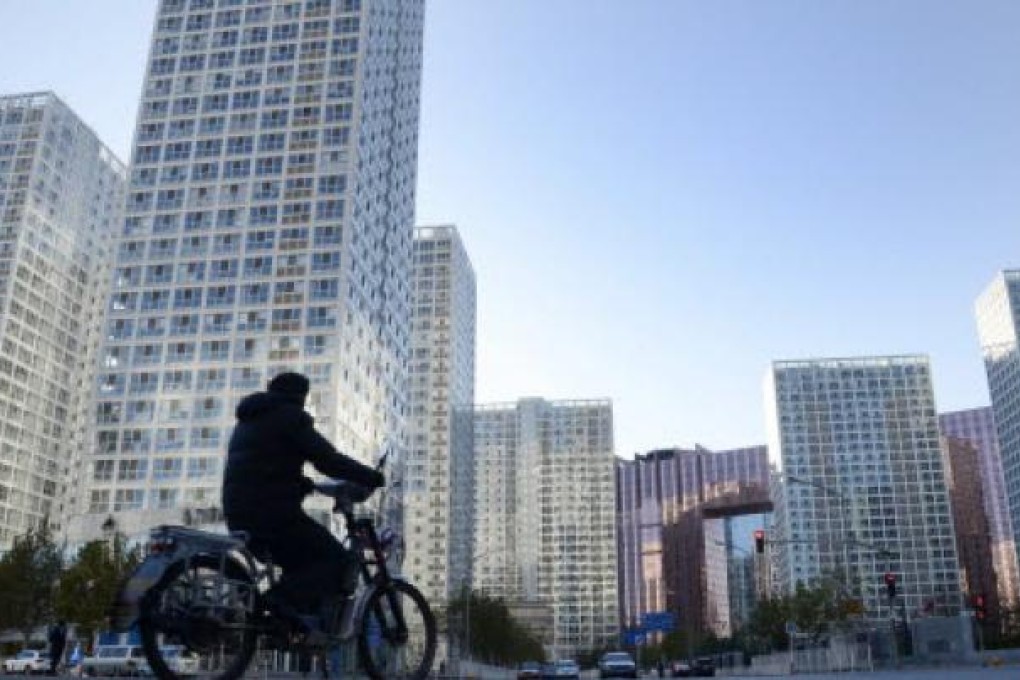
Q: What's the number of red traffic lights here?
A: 3